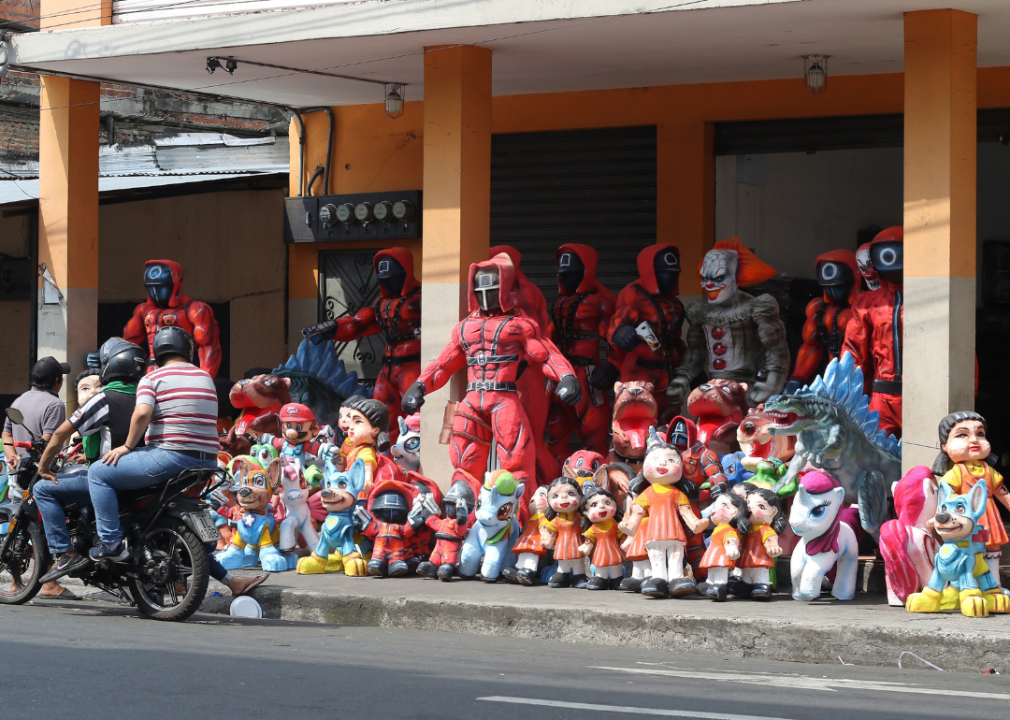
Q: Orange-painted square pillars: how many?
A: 3